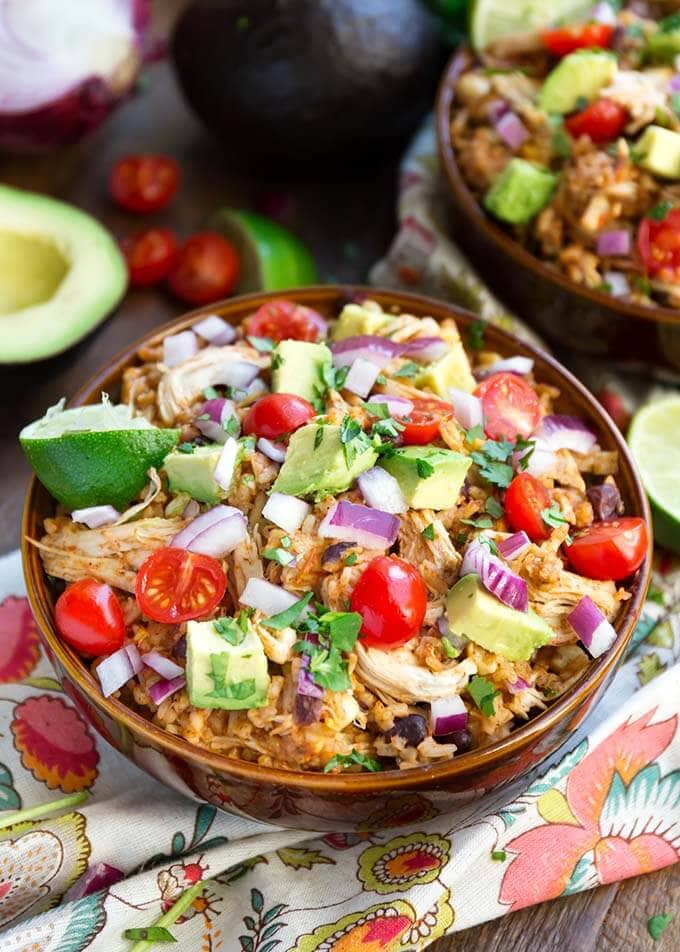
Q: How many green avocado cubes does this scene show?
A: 11